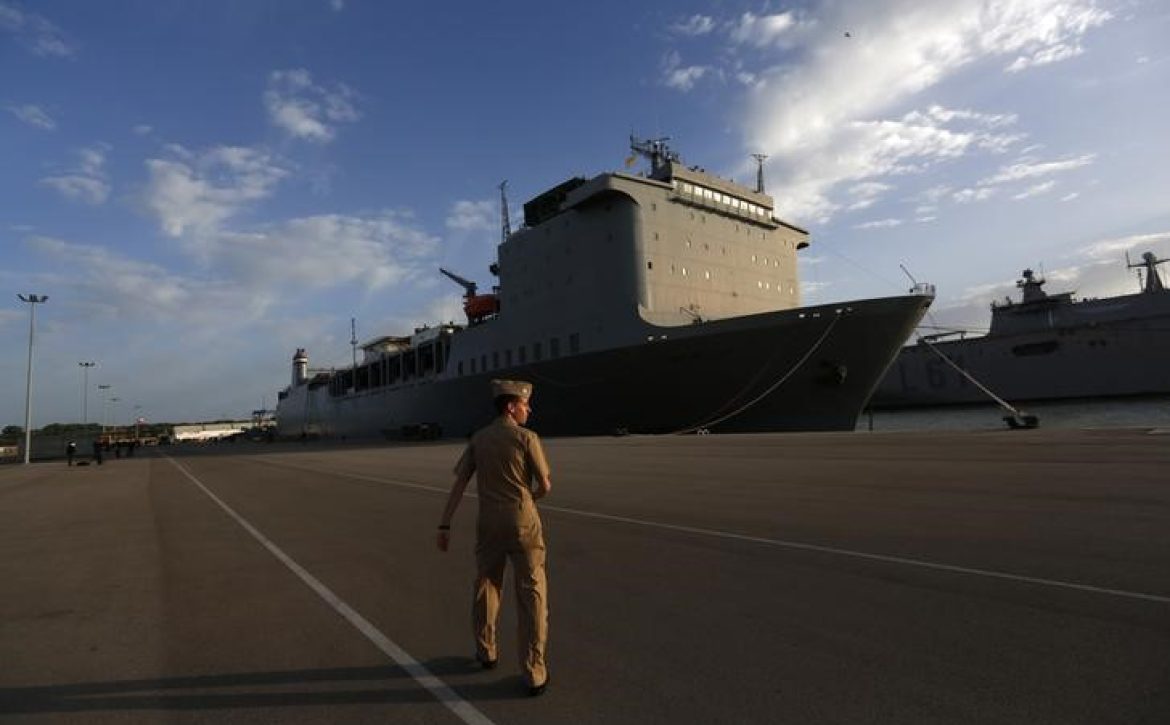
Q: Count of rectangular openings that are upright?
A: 9